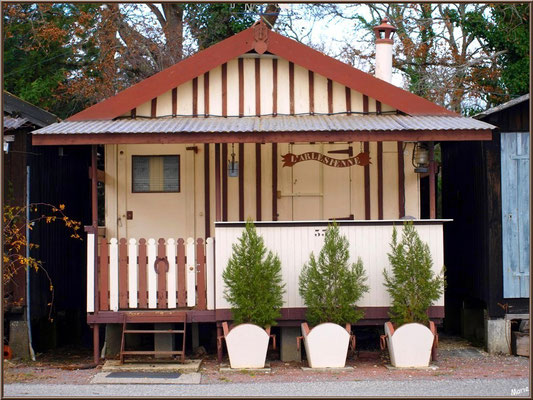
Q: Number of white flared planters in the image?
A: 3